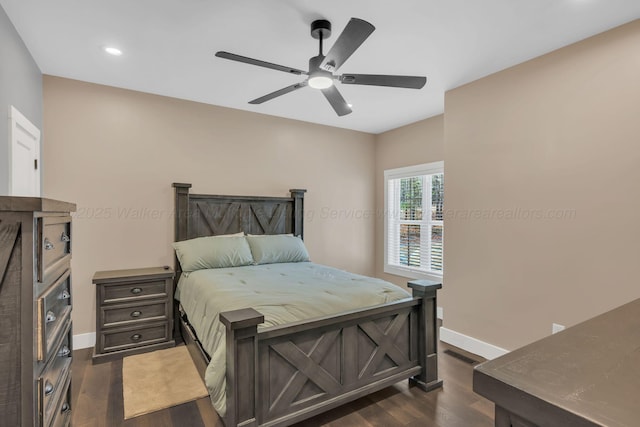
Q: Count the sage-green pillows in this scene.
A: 2